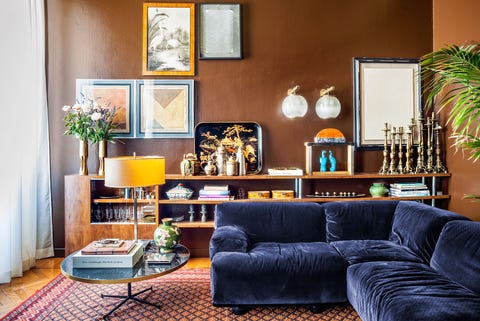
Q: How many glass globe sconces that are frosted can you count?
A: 2